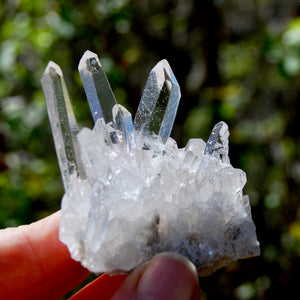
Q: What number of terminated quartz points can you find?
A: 5